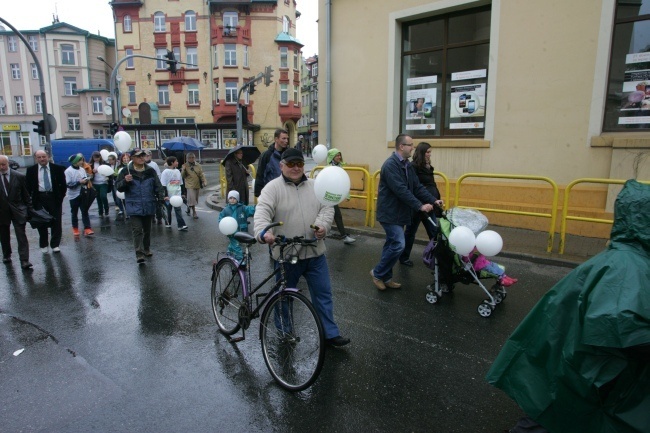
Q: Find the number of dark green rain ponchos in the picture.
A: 1